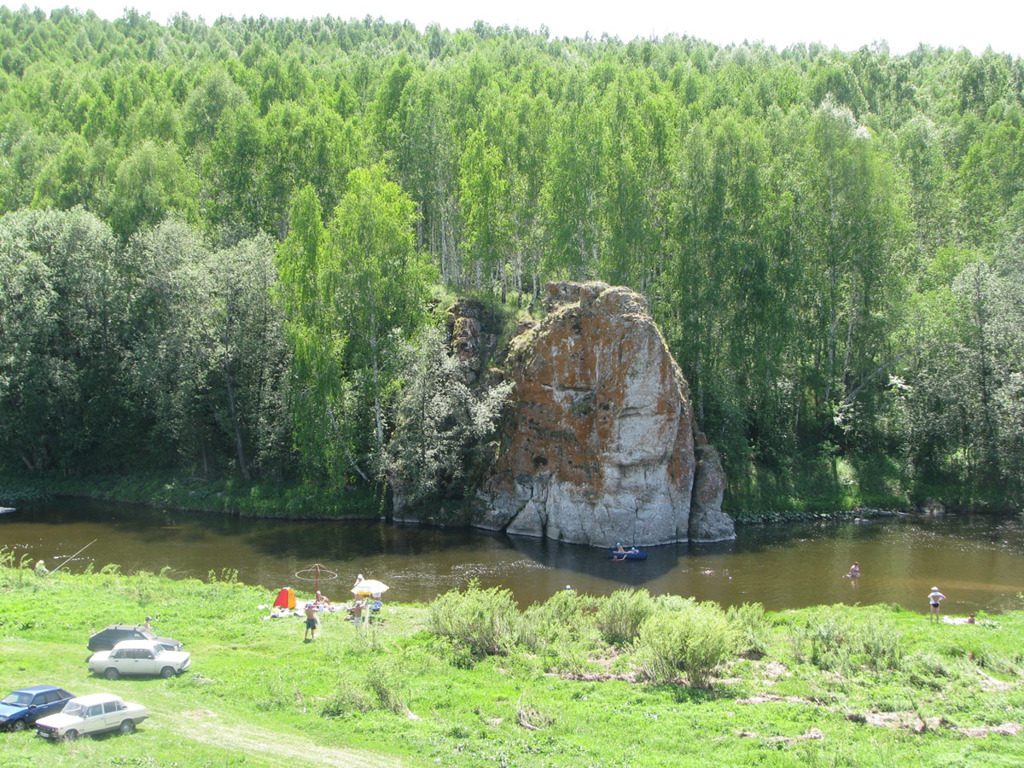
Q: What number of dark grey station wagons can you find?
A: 1